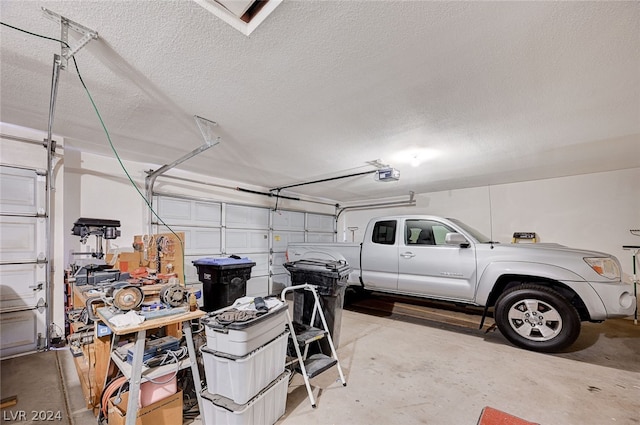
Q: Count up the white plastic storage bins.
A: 3